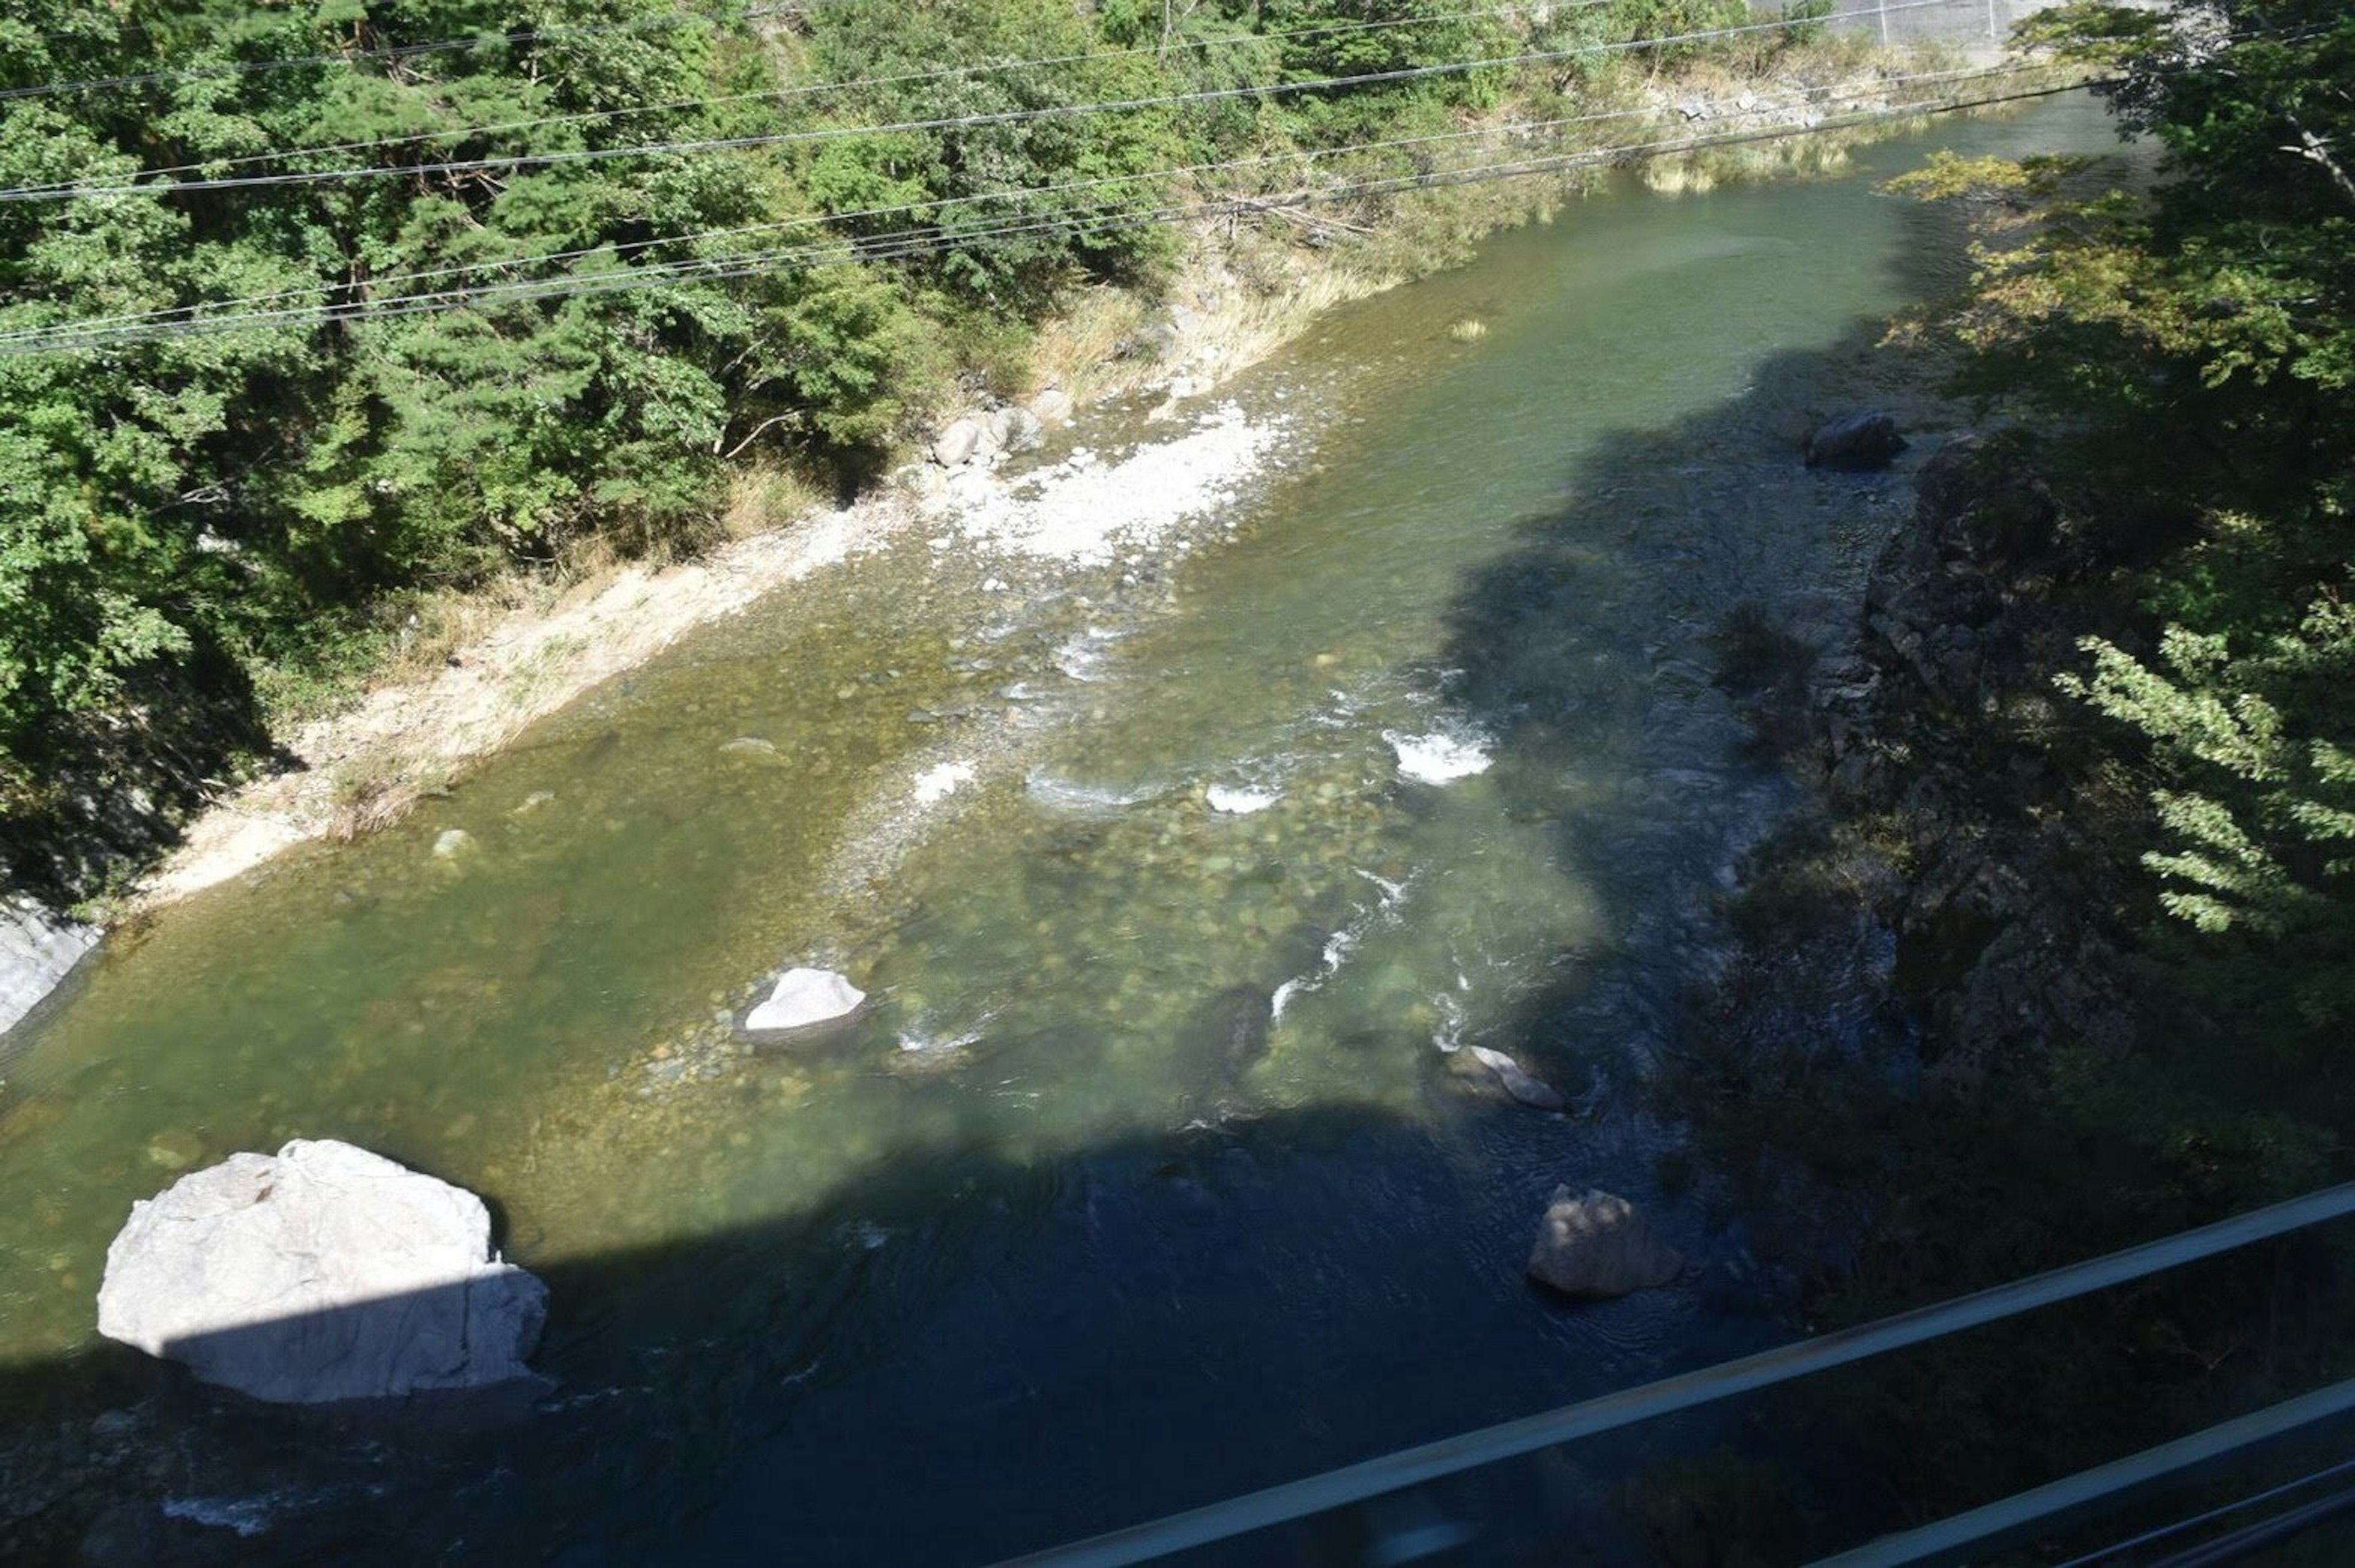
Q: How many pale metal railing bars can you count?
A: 2